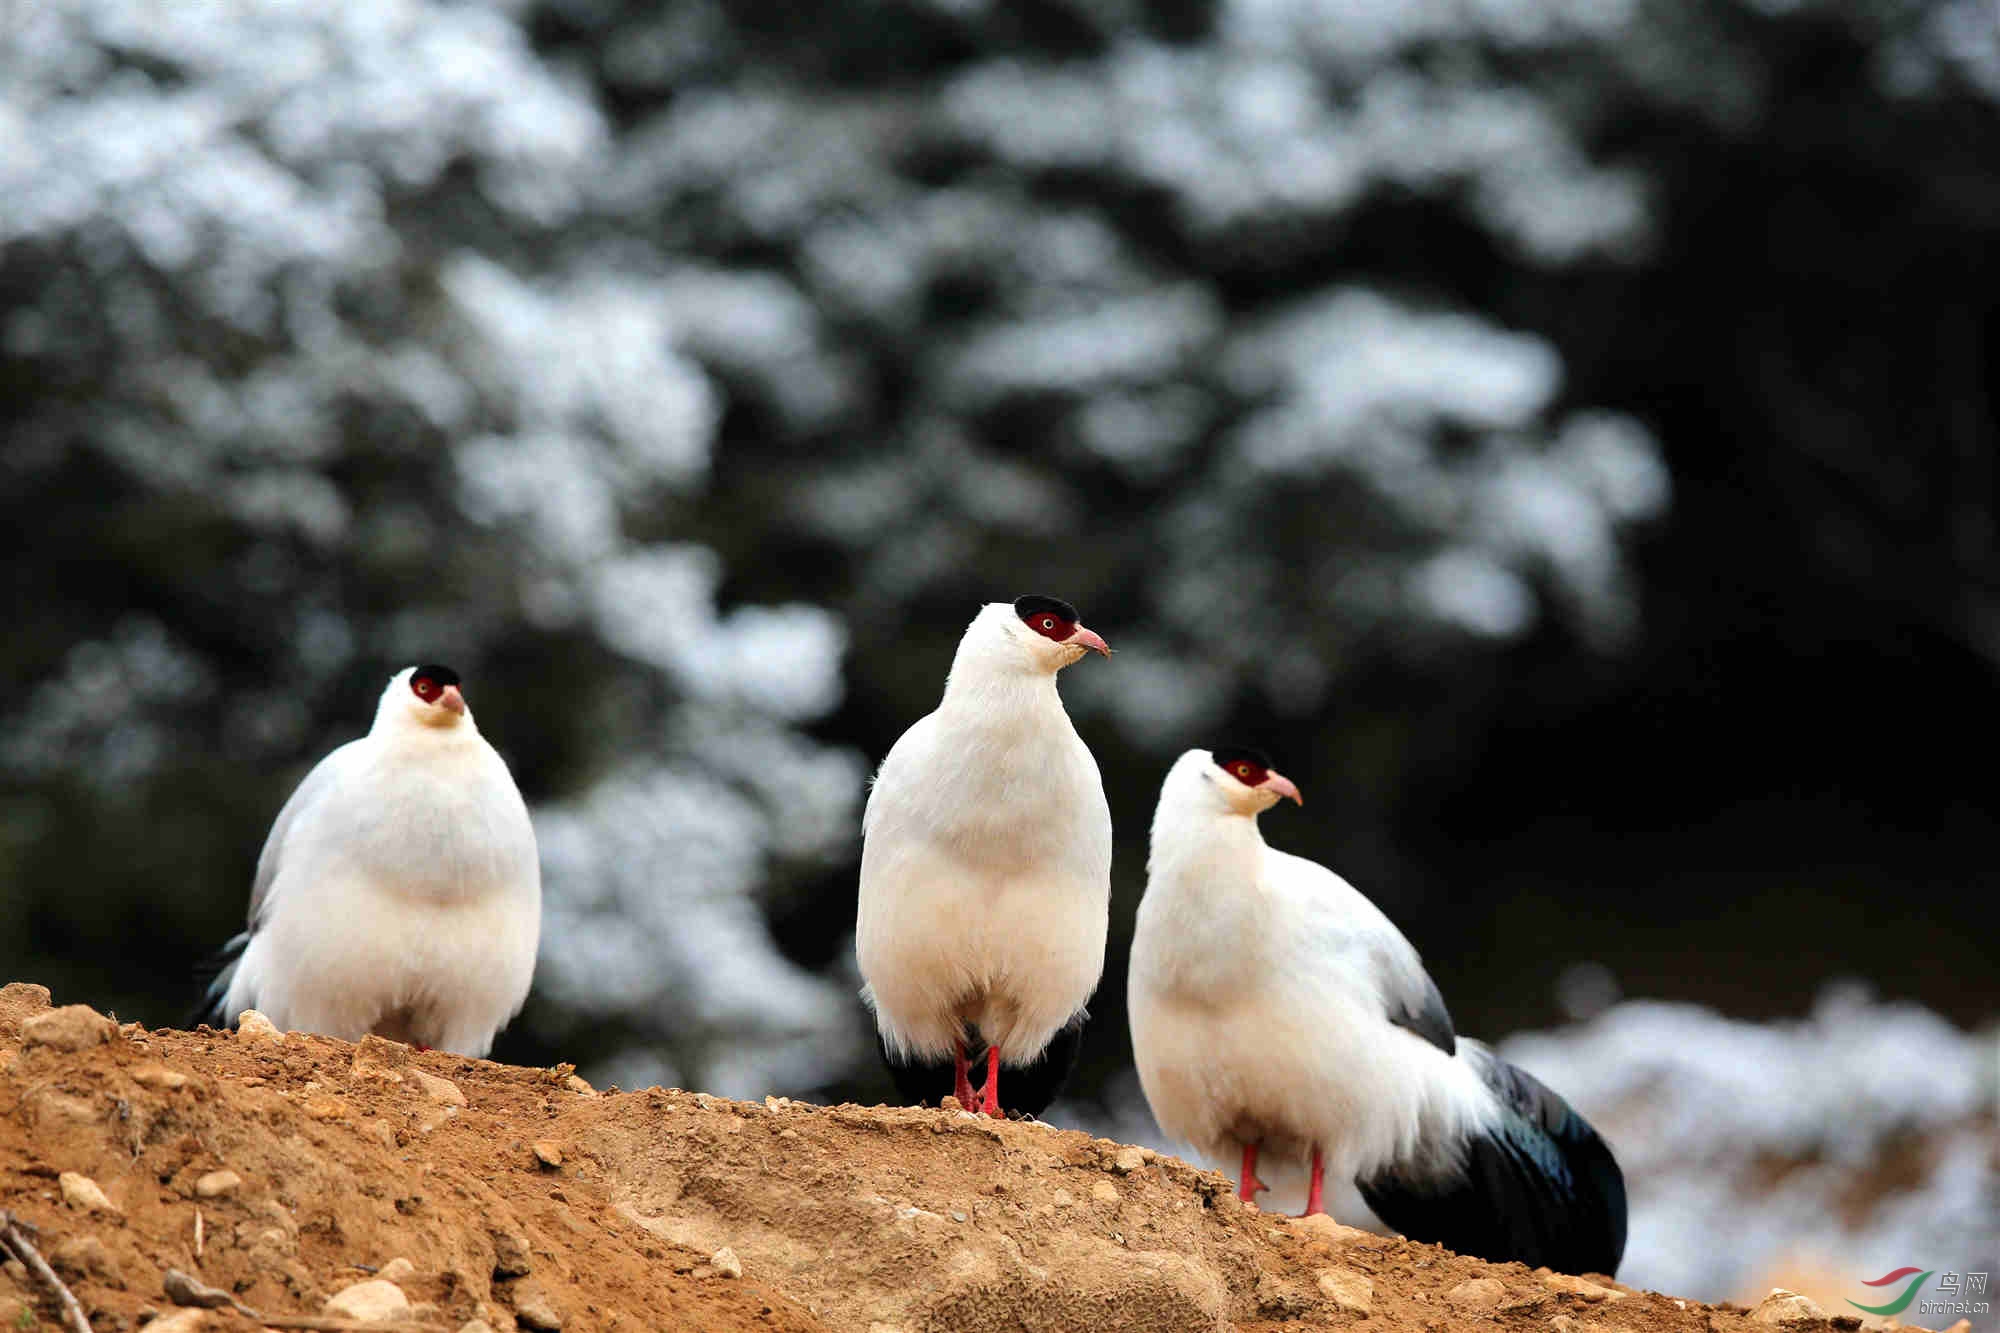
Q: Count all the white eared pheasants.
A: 3